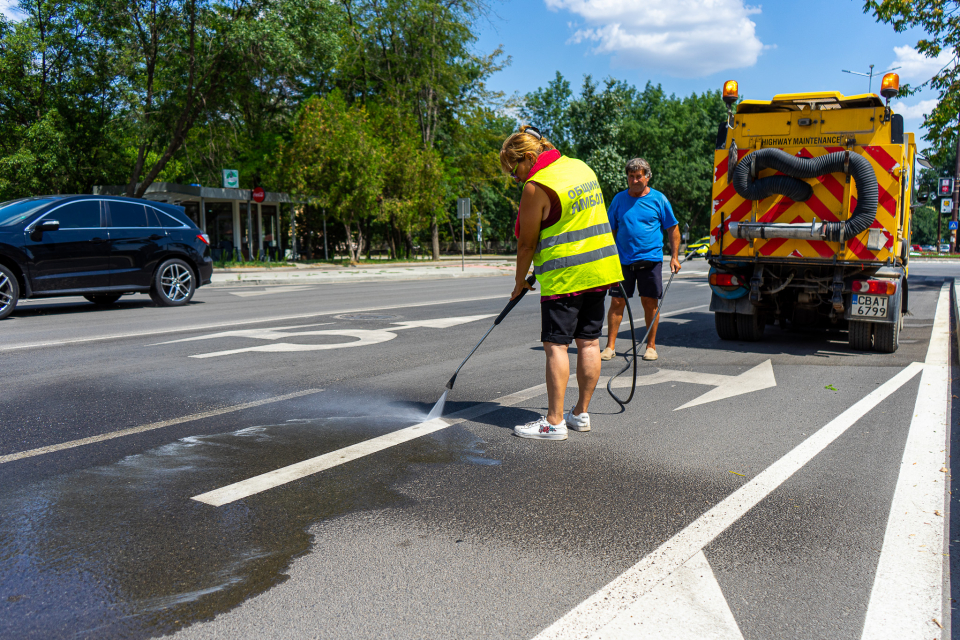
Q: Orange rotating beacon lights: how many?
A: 2